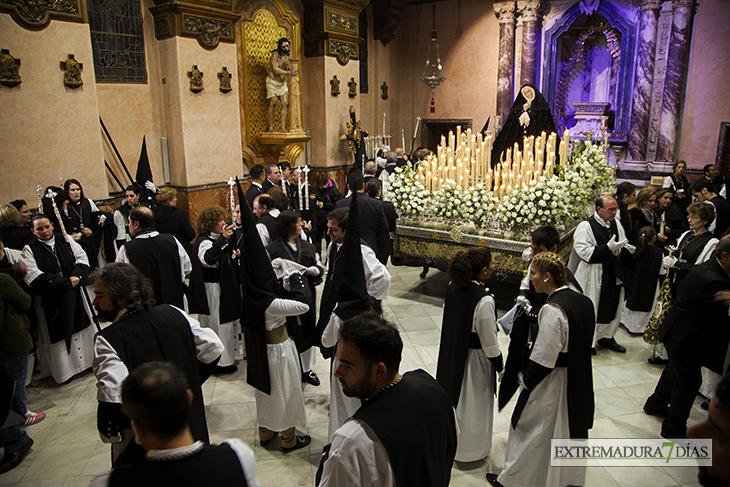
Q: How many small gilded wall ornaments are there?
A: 7